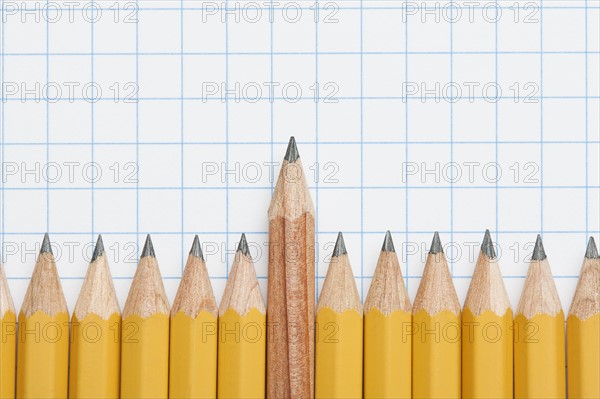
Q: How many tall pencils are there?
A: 1